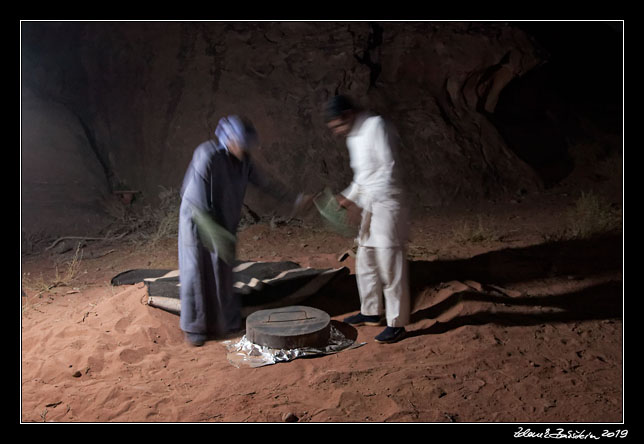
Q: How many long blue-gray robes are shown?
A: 1